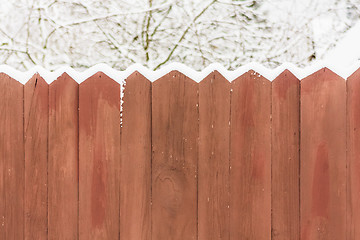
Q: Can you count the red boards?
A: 11